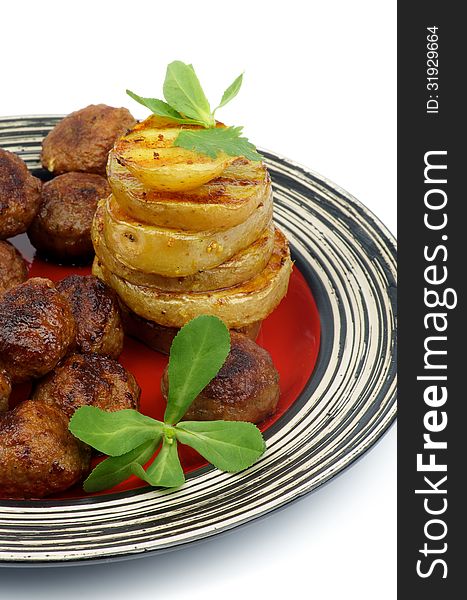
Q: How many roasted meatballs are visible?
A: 10